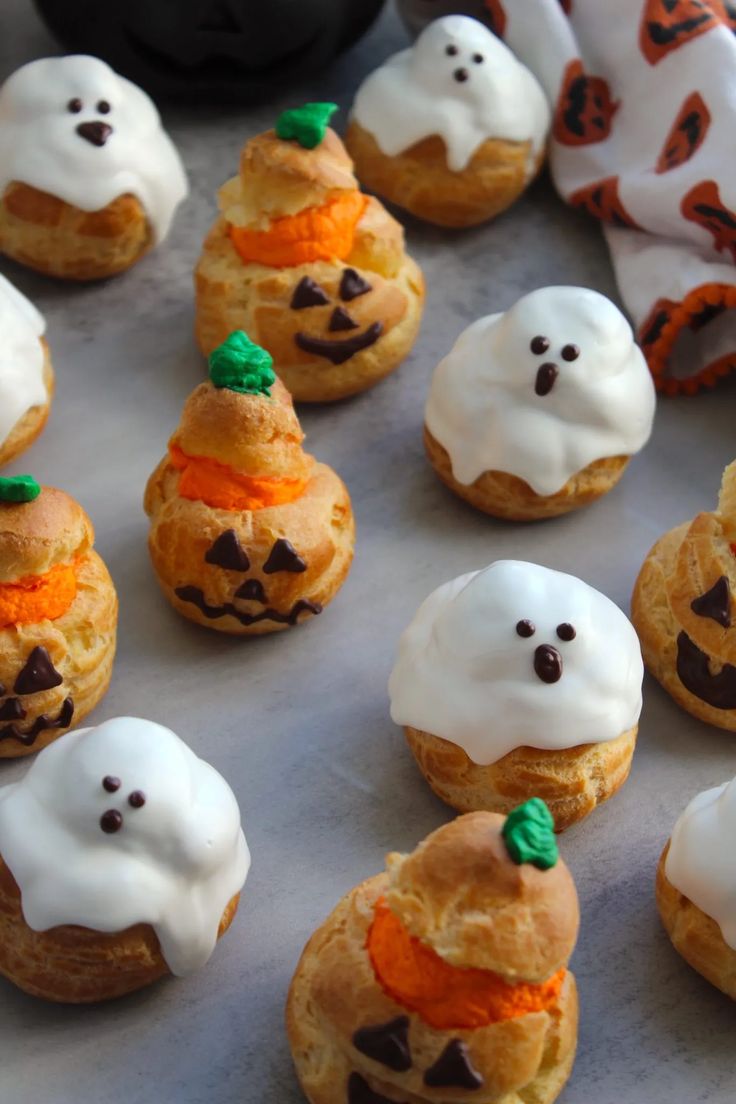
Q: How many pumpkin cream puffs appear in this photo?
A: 5